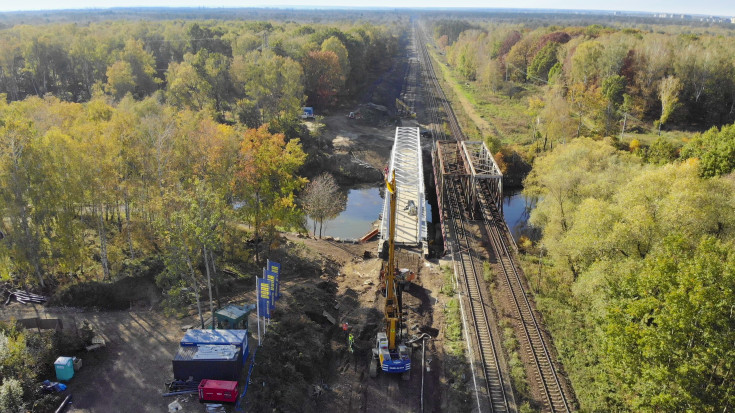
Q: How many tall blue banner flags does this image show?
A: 3